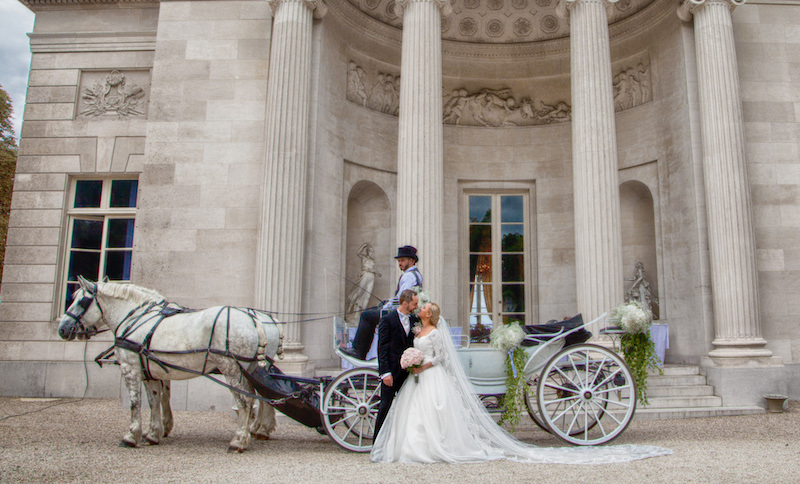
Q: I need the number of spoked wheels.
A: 4